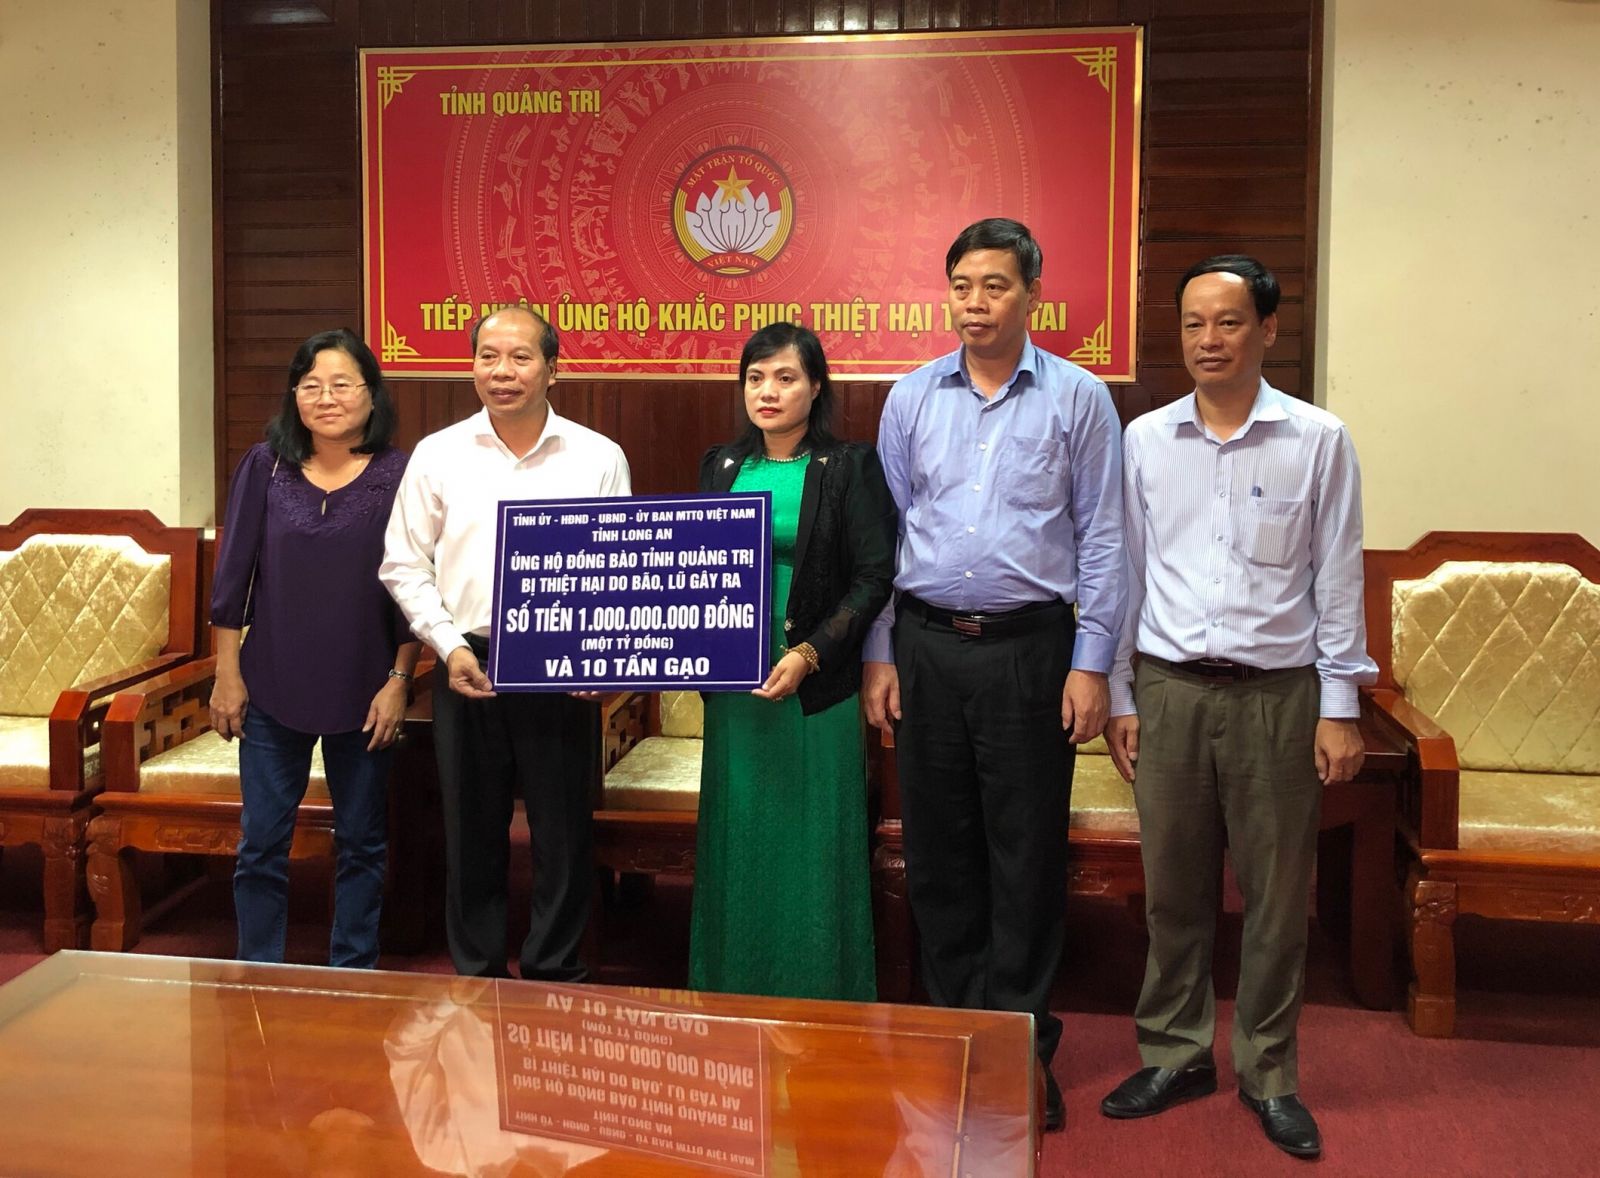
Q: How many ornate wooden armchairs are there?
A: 5